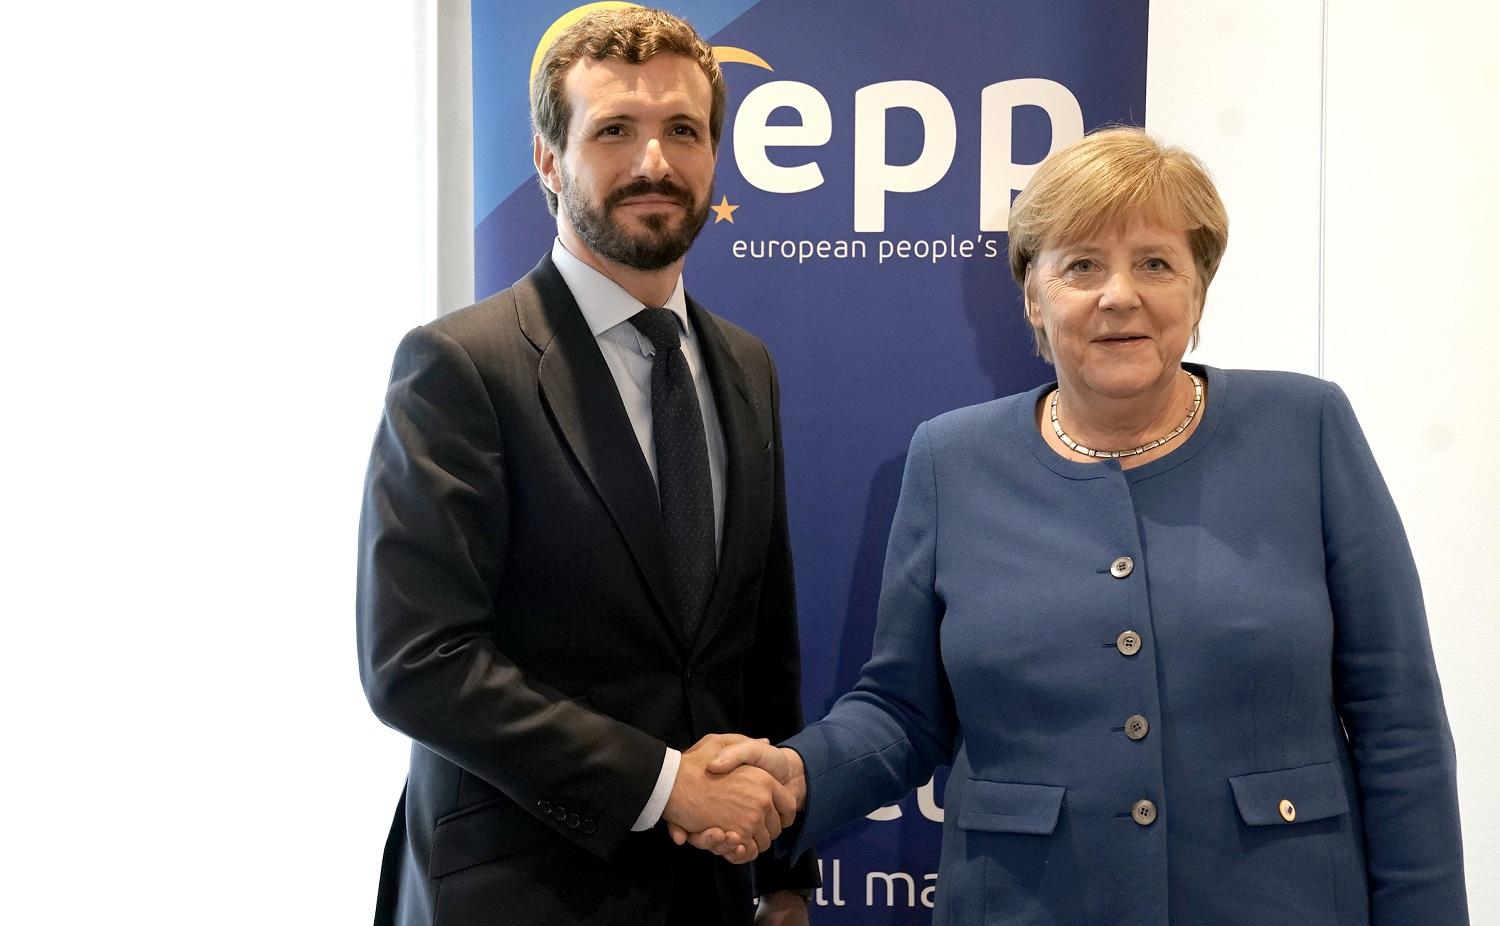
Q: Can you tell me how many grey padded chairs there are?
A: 0